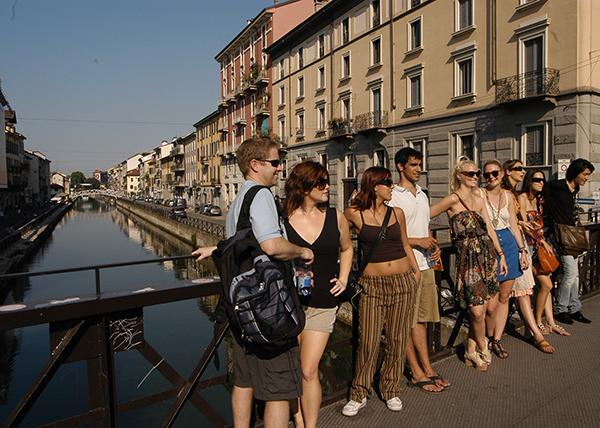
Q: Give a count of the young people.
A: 9